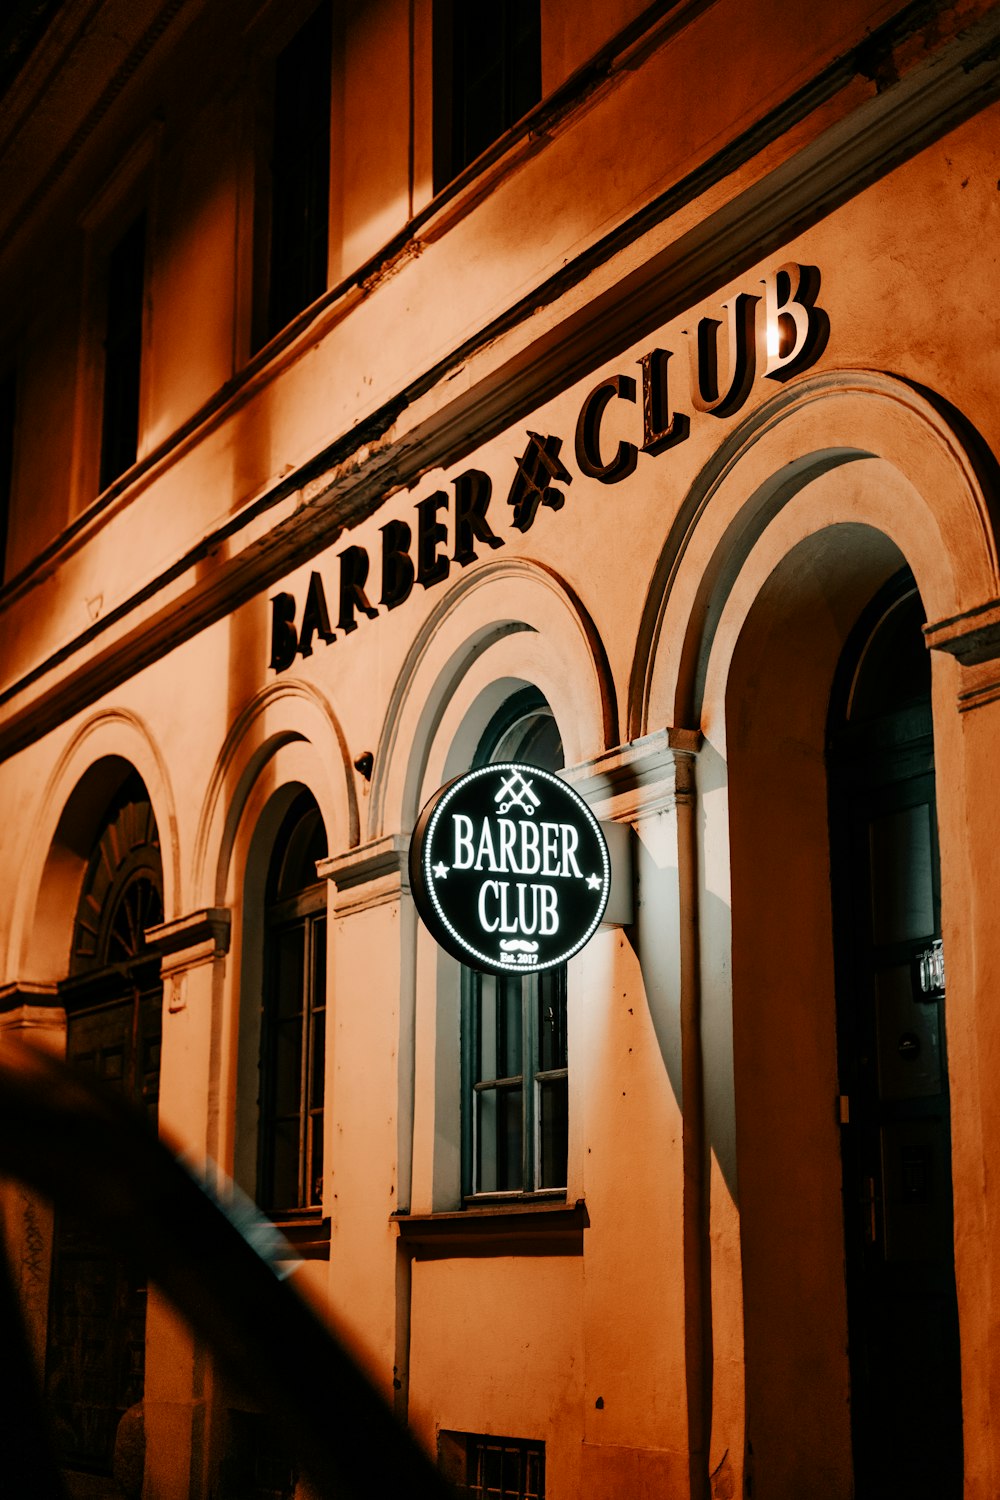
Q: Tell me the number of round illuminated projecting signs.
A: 1